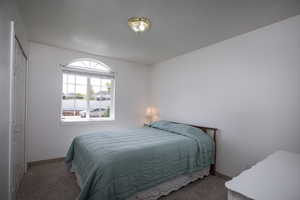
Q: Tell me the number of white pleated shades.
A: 1